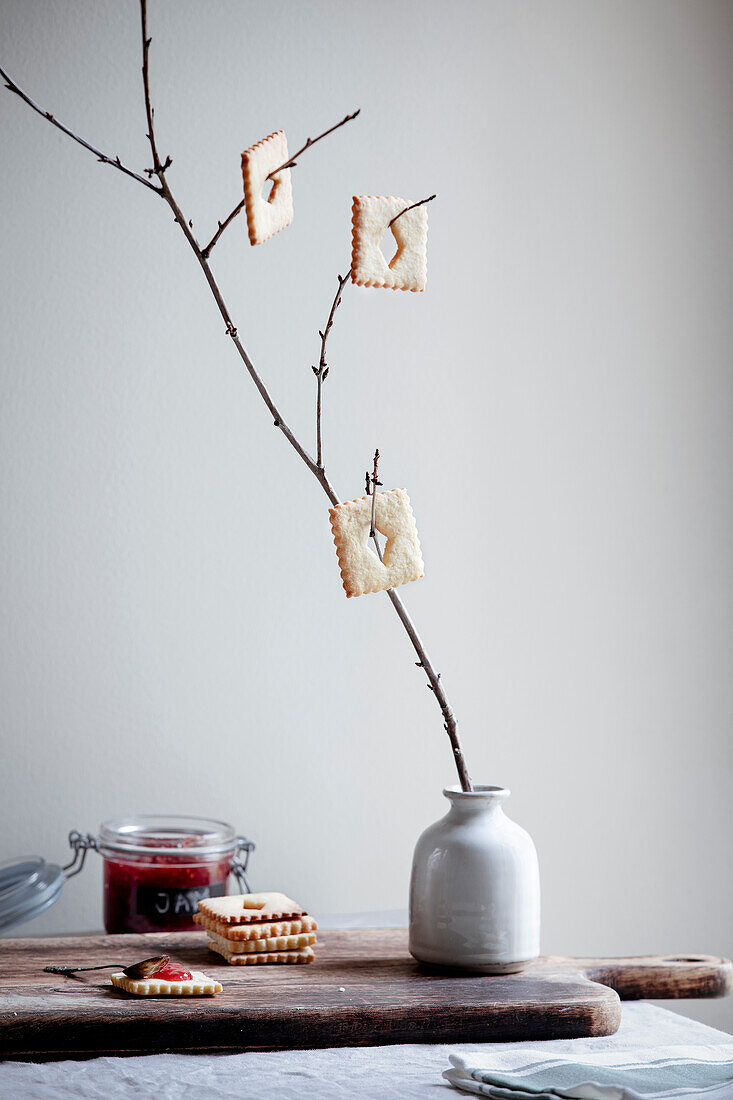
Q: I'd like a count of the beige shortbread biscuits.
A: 8